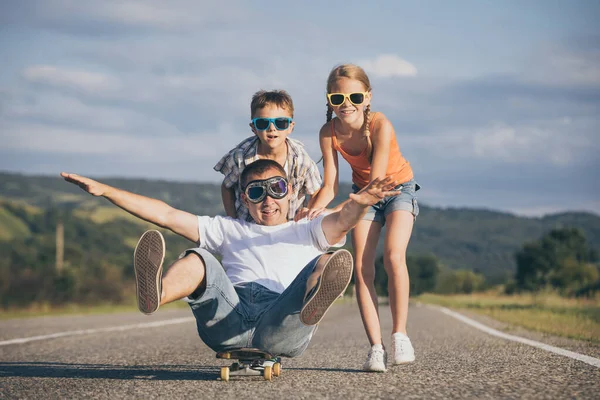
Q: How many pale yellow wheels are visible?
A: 3